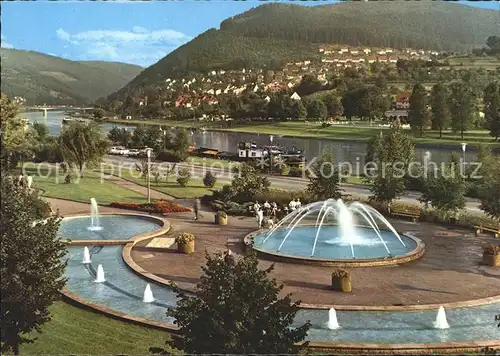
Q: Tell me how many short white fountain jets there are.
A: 5